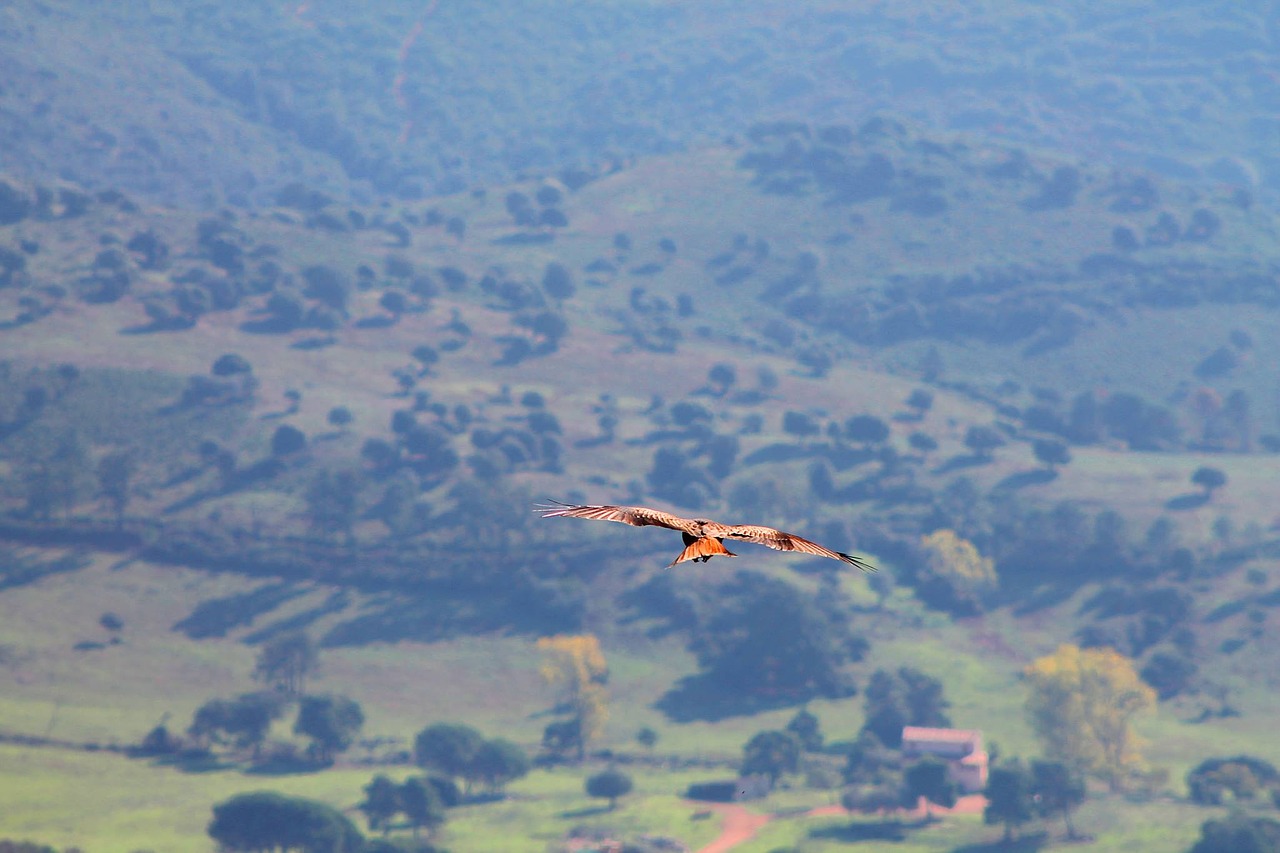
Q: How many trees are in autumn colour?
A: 3